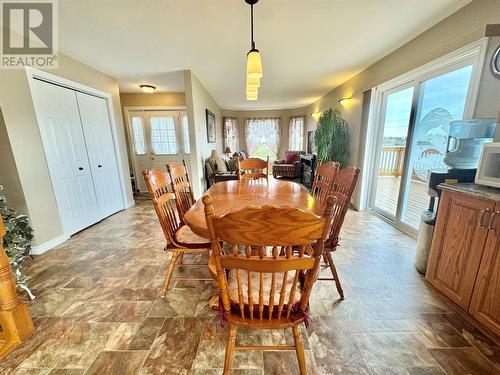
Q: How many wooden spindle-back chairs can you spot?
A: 6